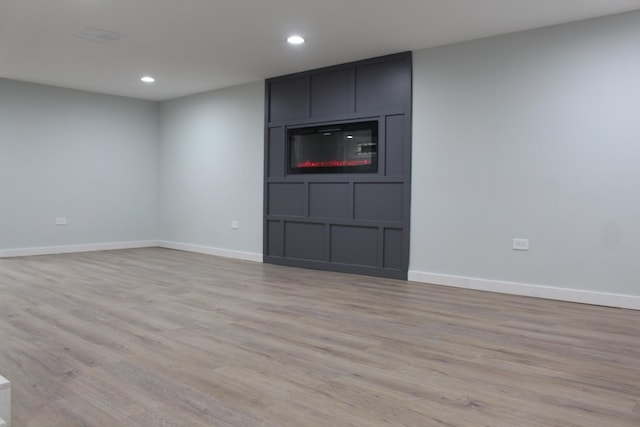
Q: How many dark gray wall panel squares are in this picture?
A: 12